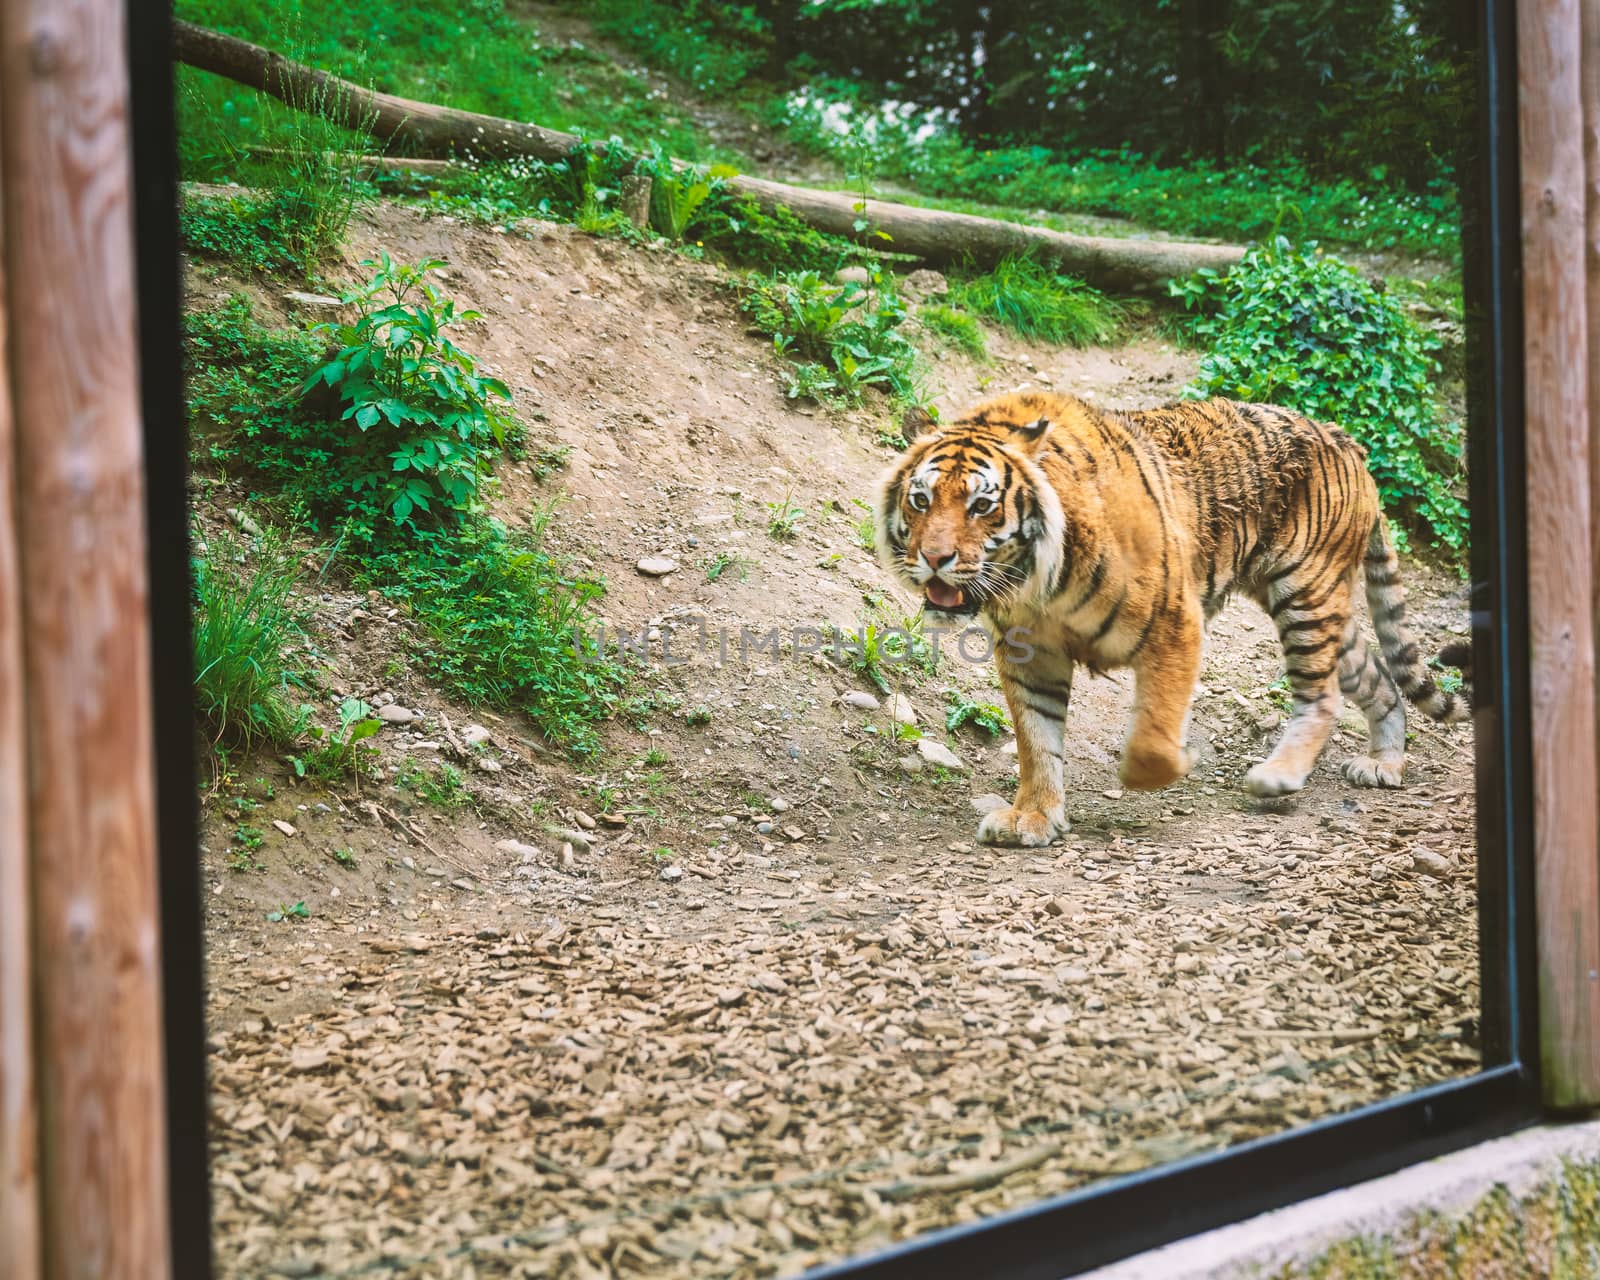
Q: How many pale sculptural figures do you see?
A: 0